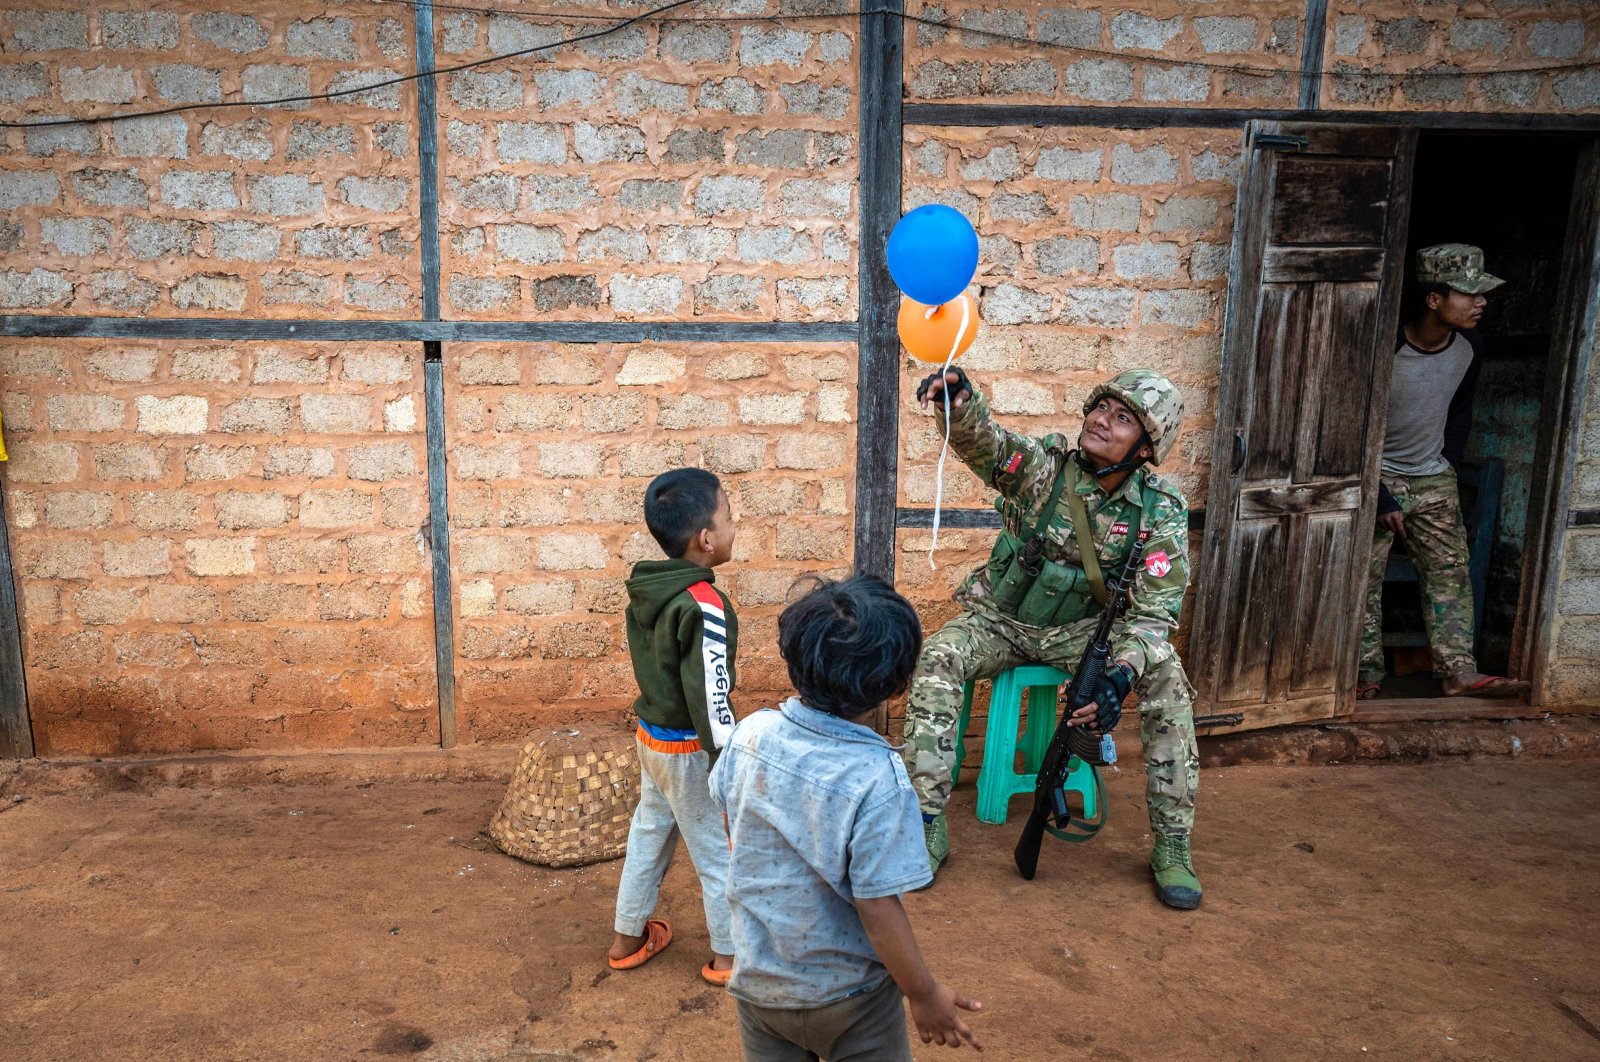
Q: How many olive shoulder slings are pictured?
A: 1